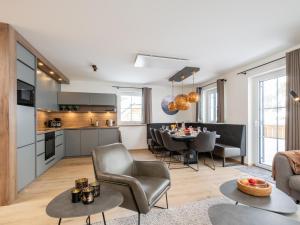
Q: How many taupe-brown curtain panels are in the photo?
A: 4